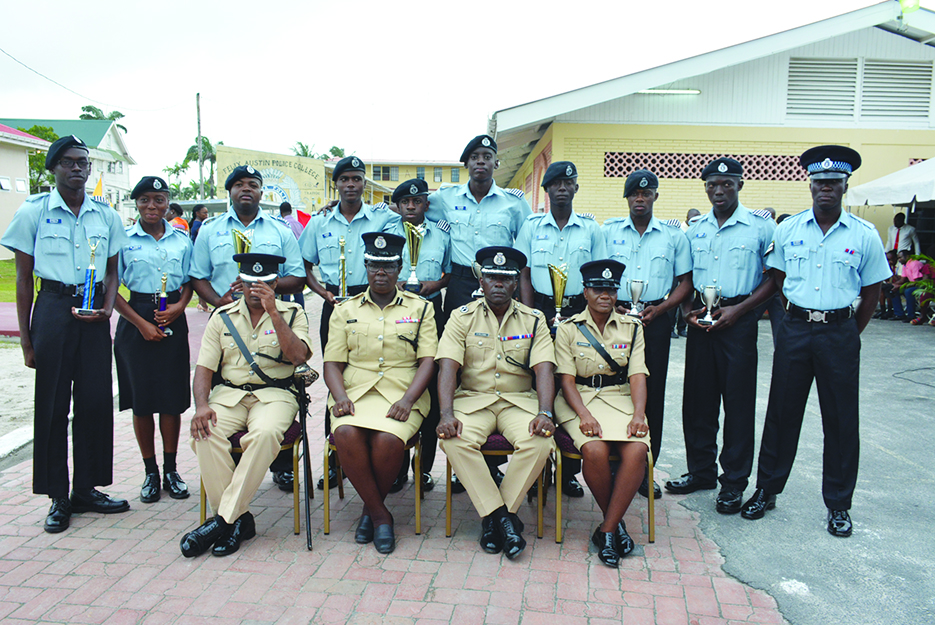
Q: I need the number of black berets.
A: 9